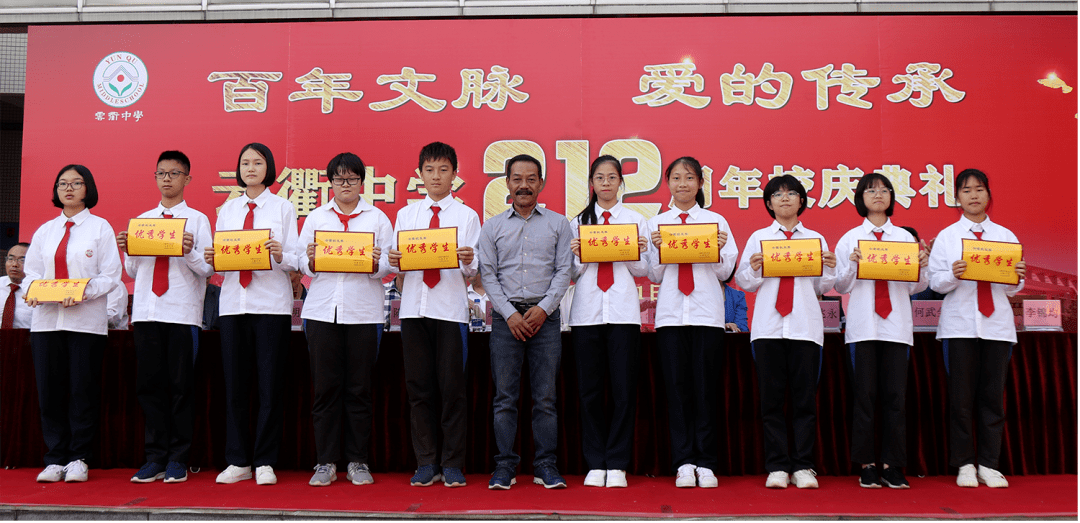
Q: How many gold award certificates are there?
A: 10